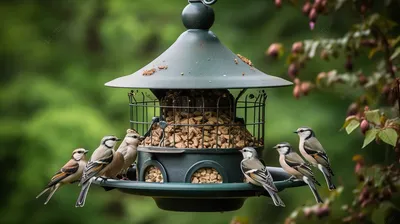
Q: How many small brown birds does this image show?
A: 6